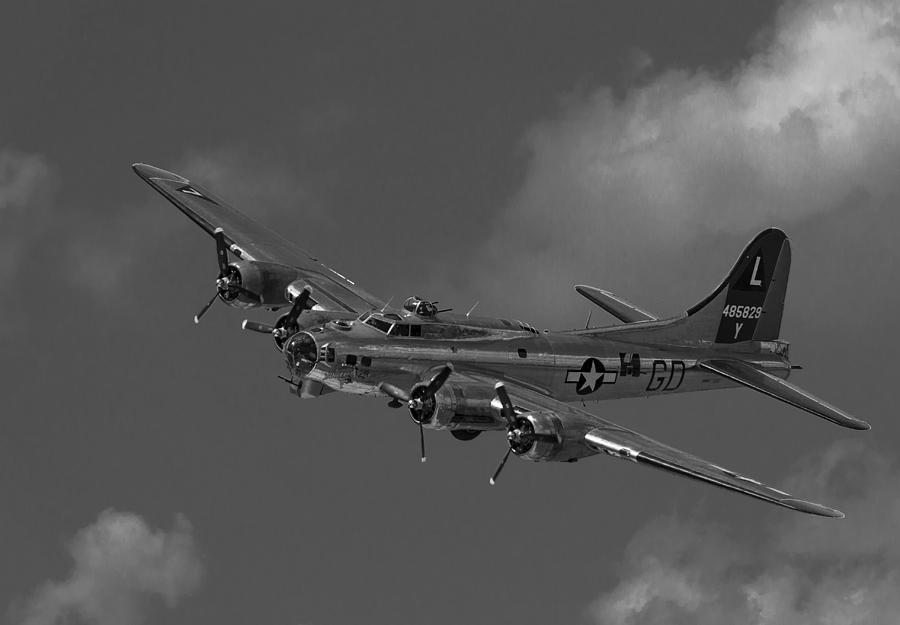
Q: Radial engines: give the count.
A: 4